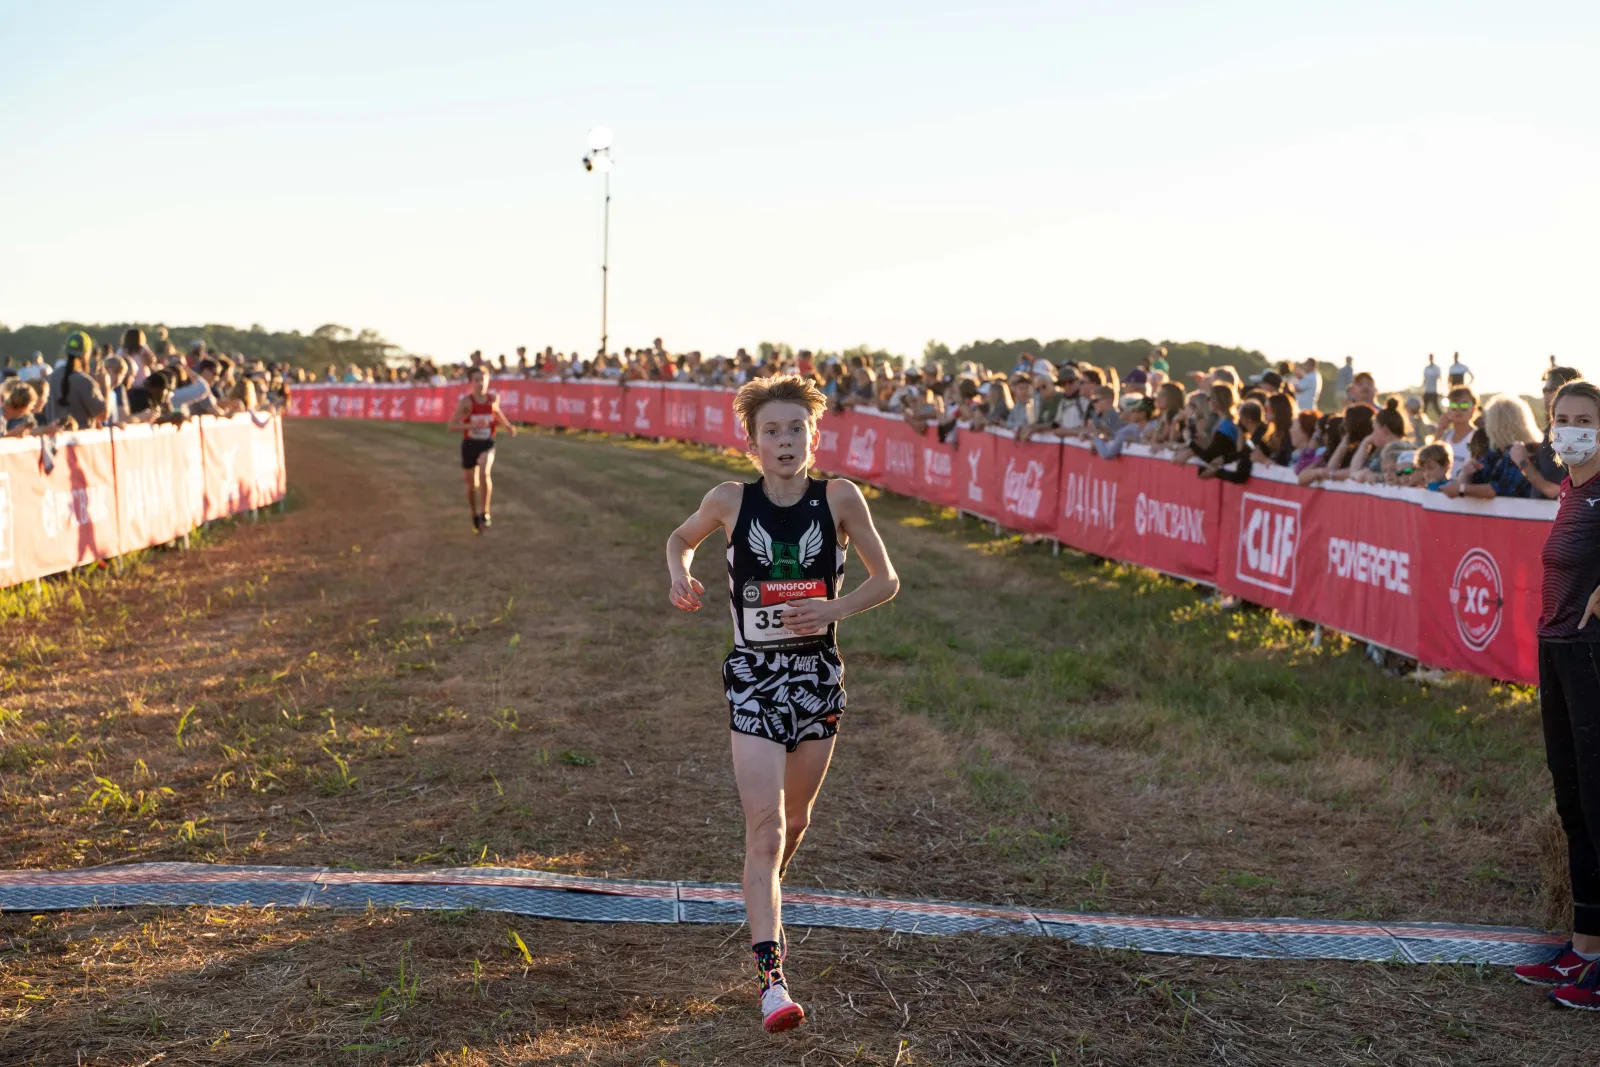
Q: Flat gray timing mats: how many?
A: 5